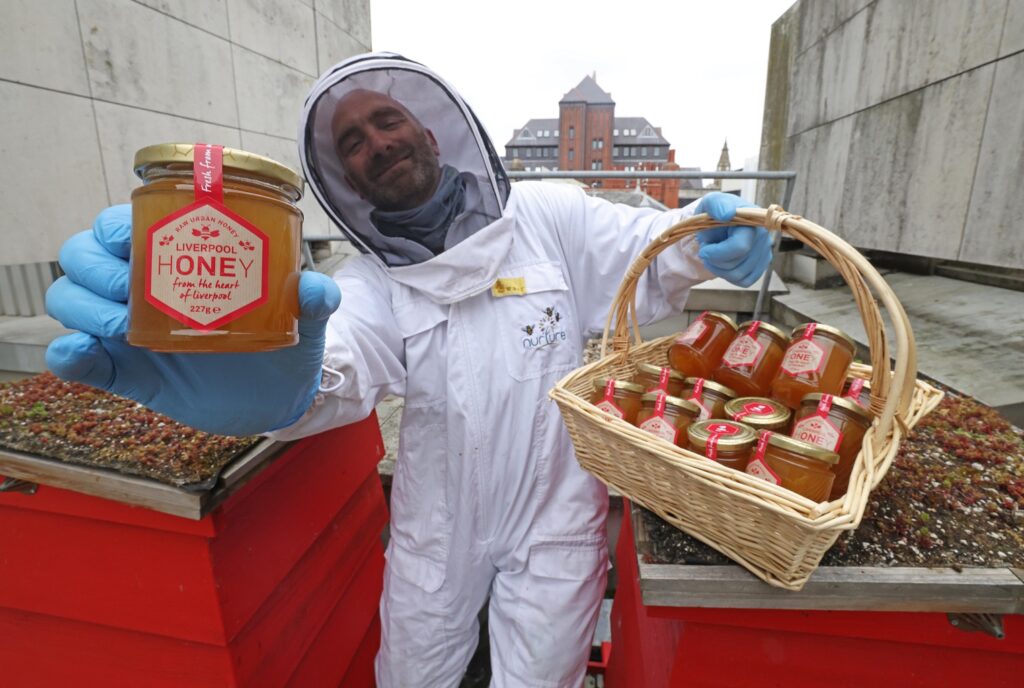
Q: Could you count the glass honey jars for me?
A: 13